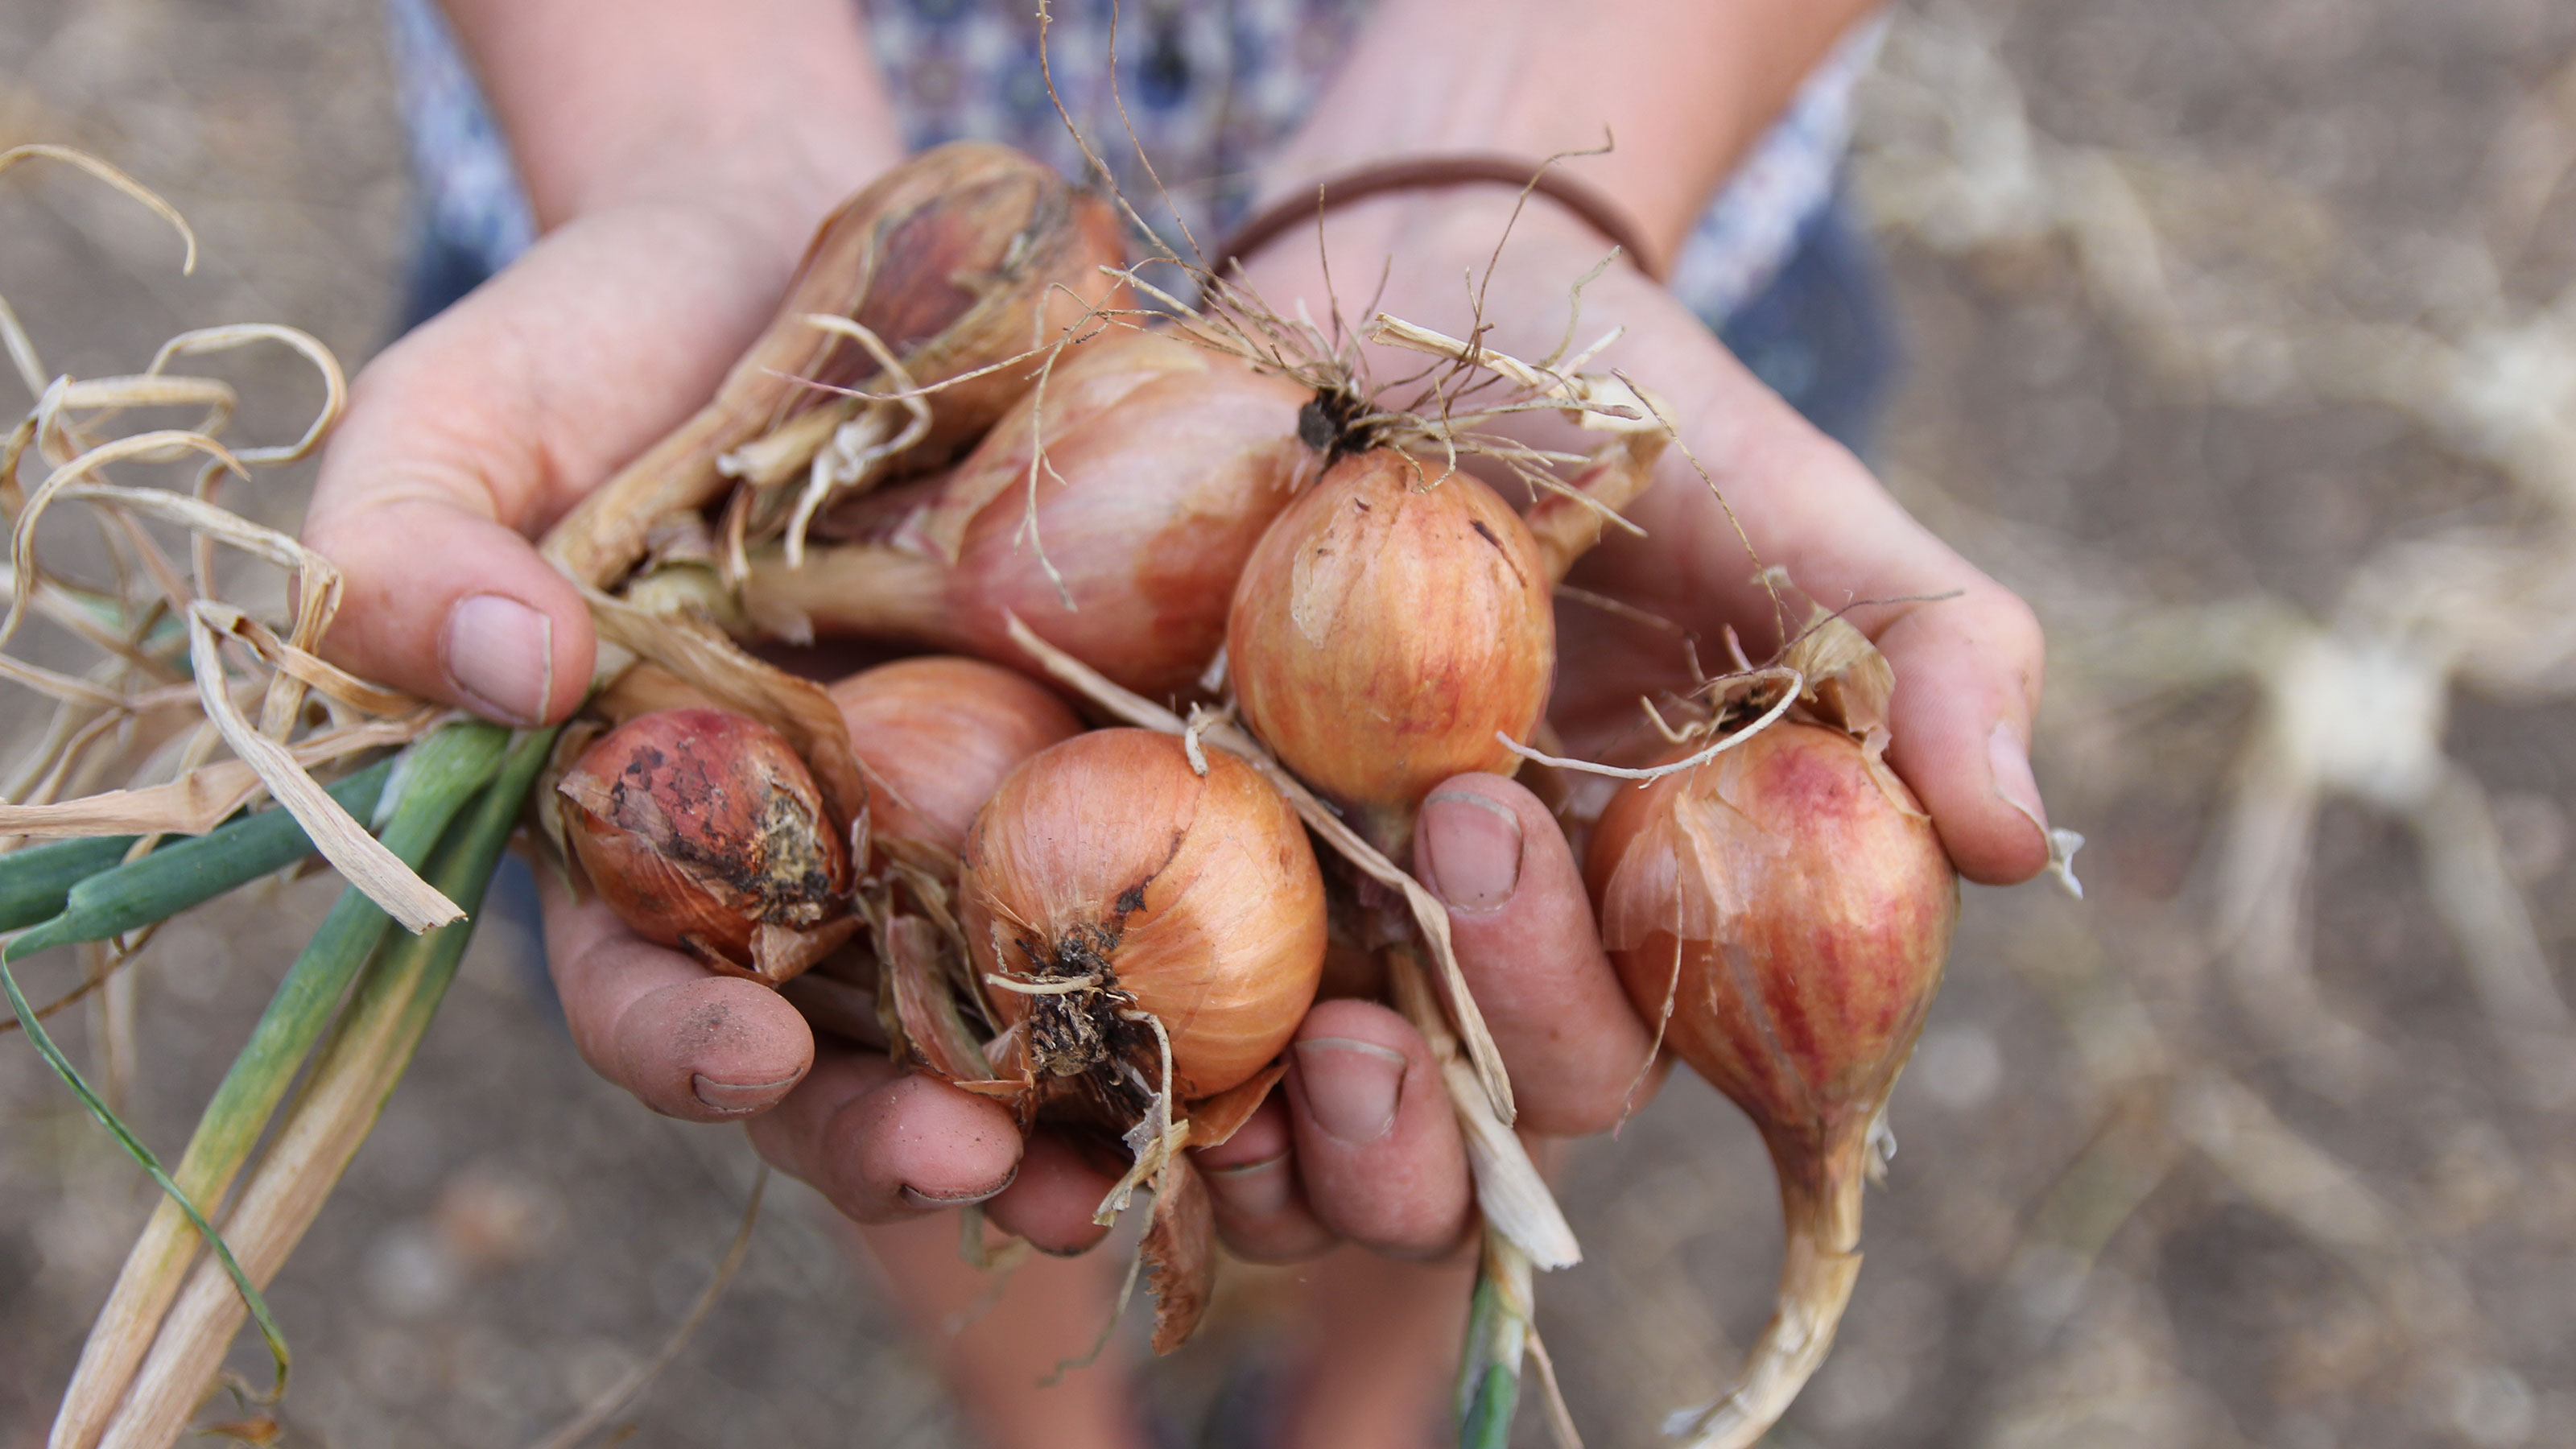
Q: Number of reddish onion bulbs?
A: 7